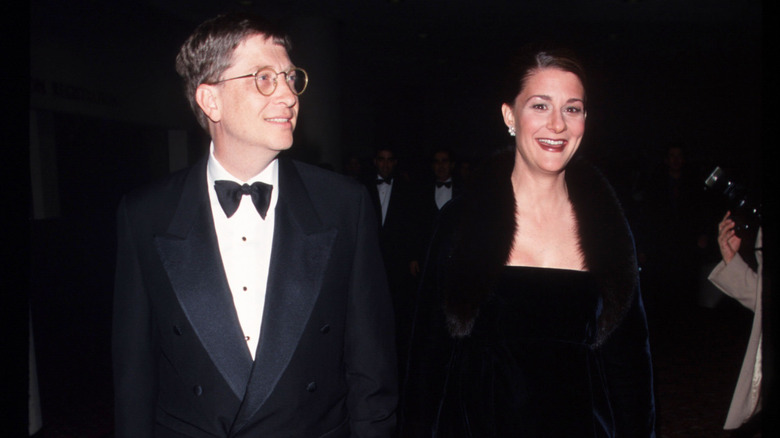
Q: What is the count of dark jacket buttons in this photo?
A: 4